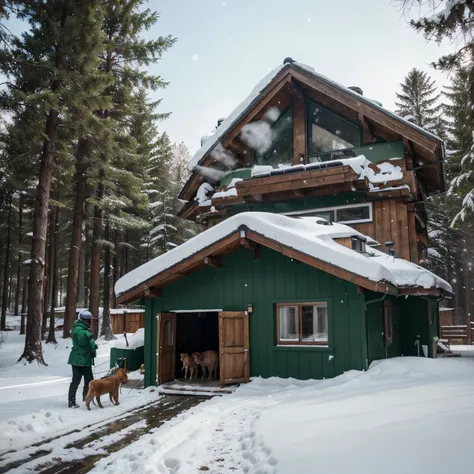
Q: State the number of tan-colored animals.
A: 3